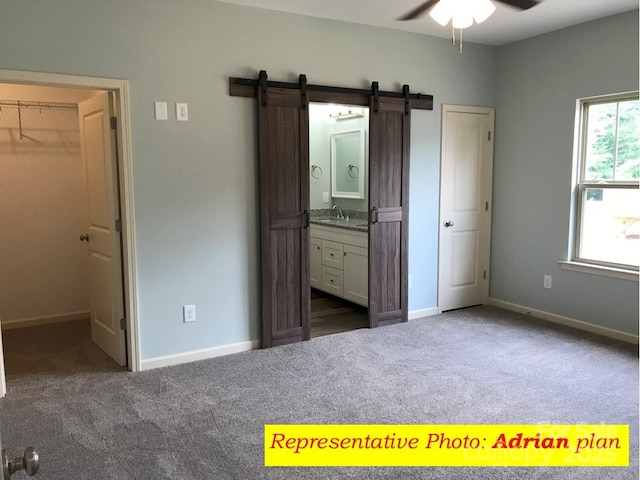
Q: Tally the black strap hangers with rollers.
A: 4